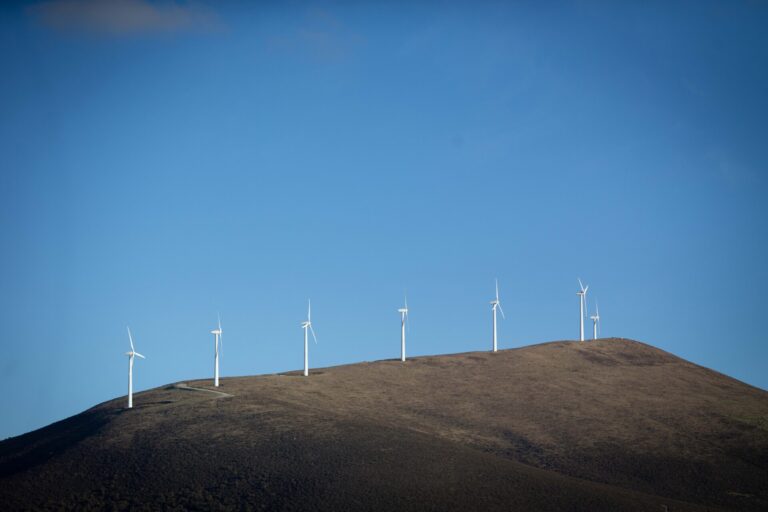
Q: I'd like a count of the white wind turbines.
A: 7